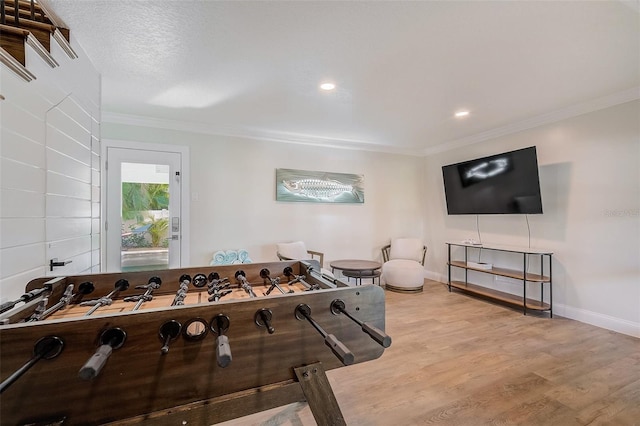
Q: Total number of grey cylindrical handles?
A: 4